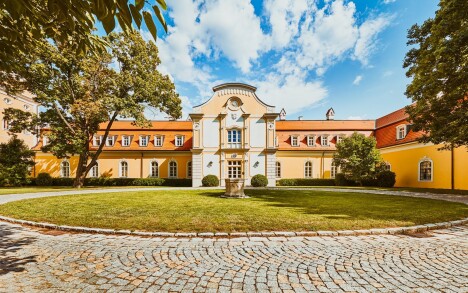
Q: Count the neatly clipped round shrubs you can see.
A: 2